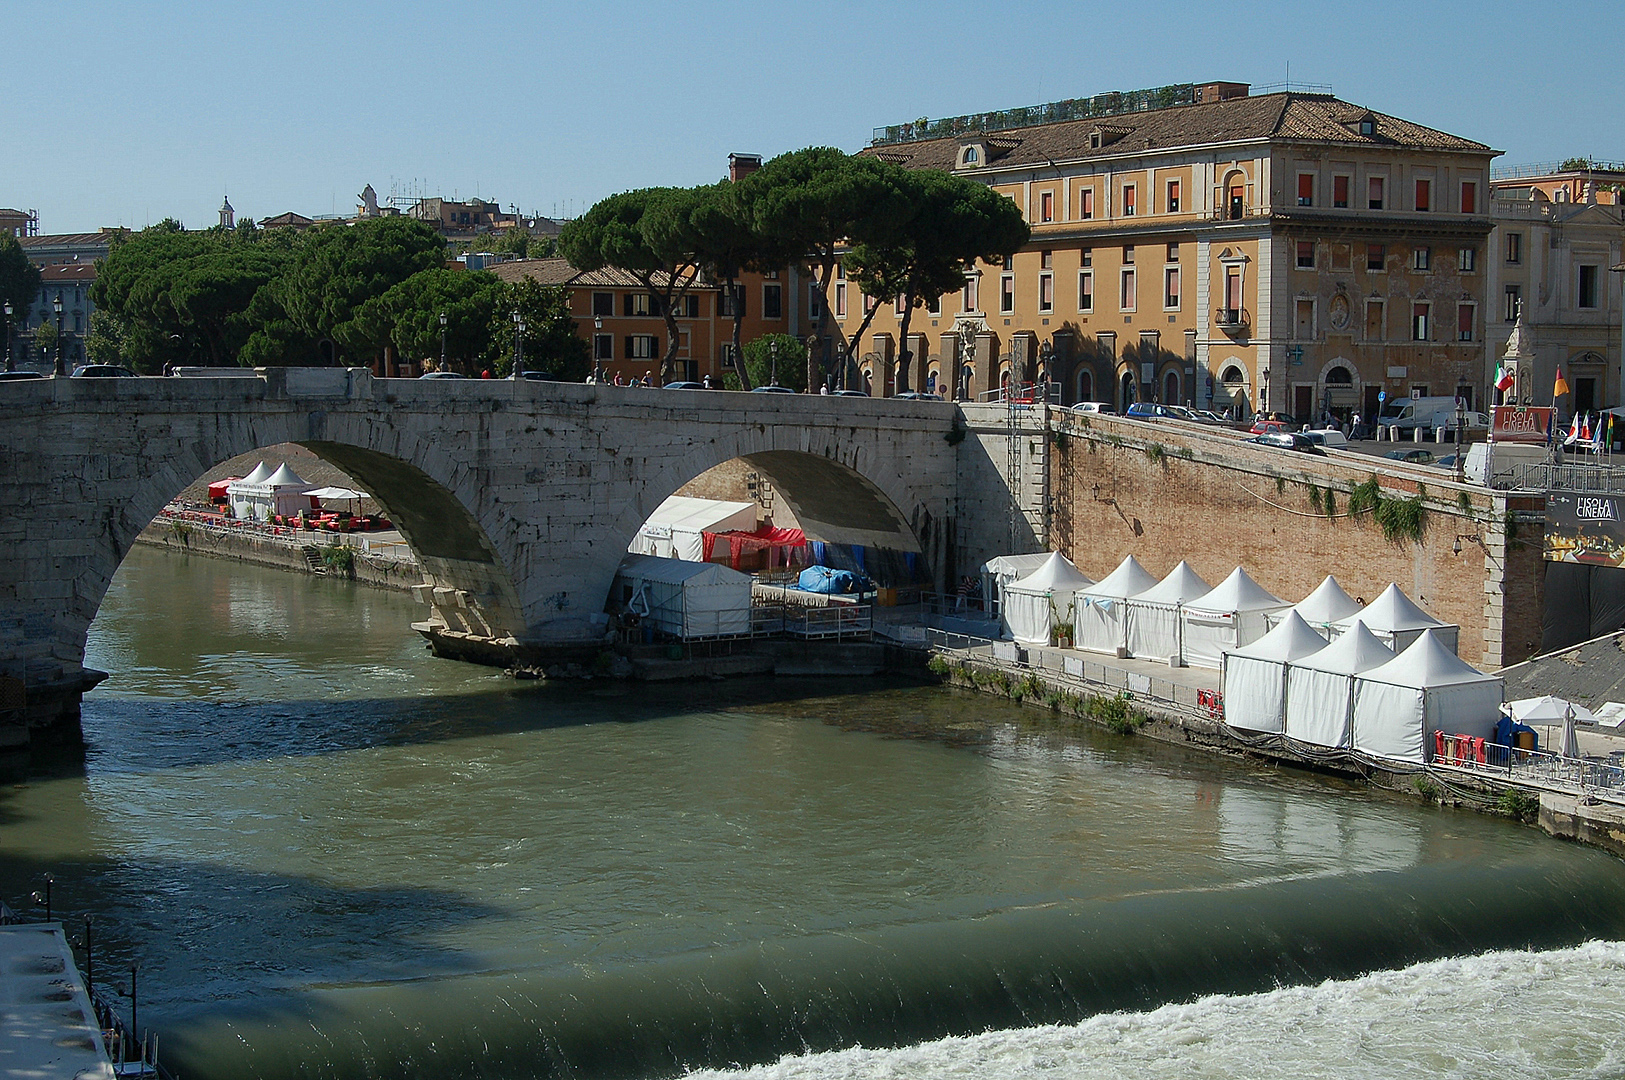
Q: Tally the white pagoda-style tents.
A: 11